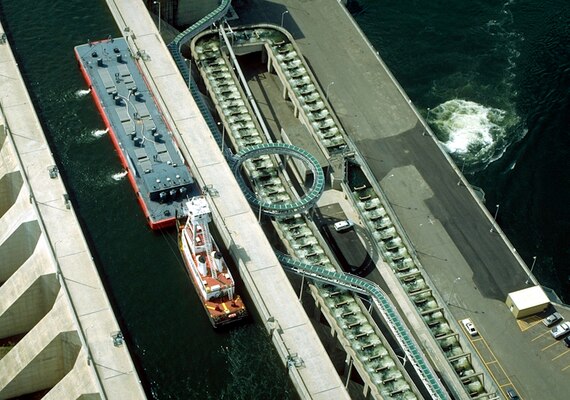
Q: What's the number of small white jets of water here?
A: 3